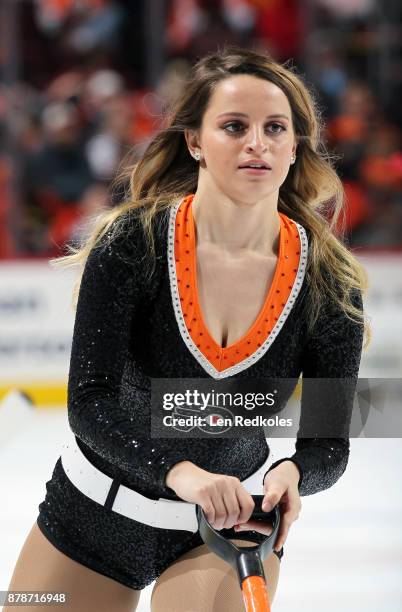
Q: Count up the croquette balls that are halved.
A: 0